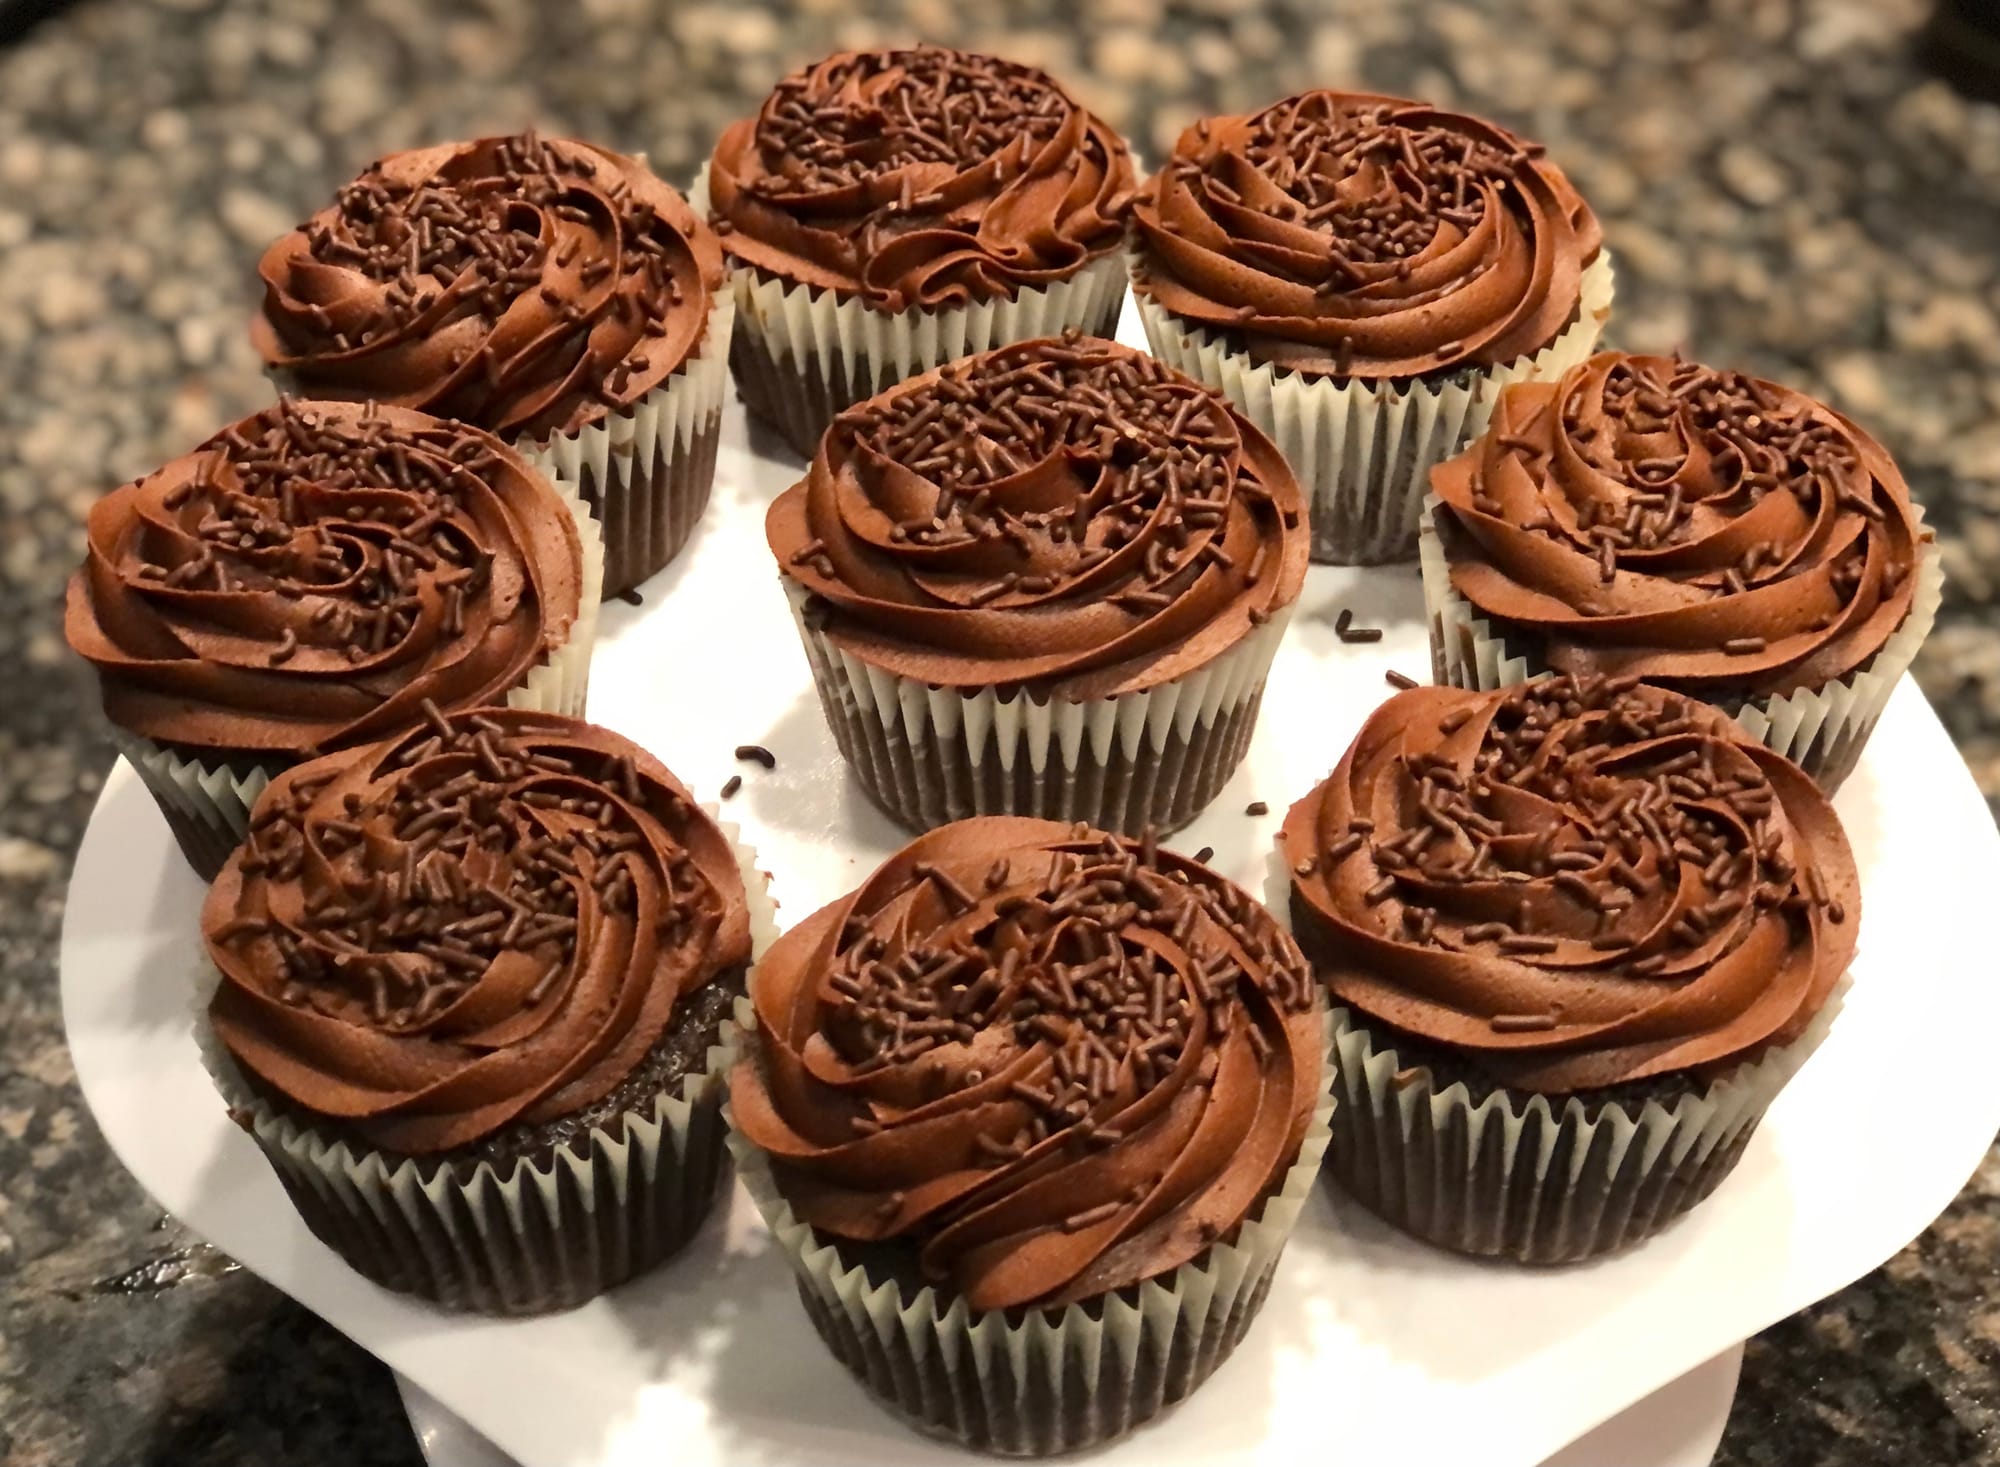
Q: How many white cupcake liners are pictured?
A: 9